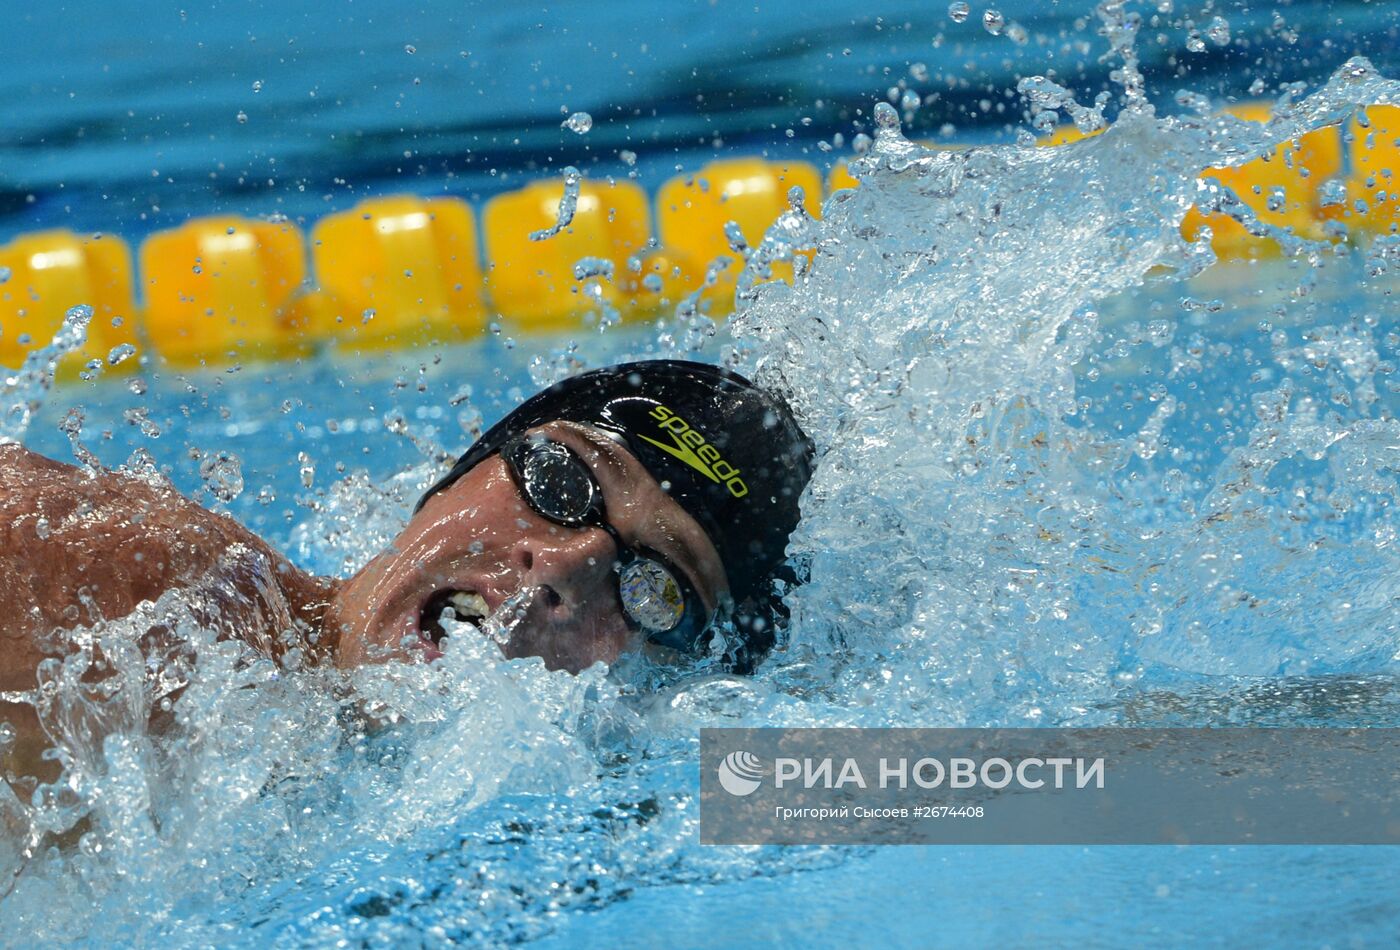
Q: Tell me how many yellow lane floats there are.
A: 9